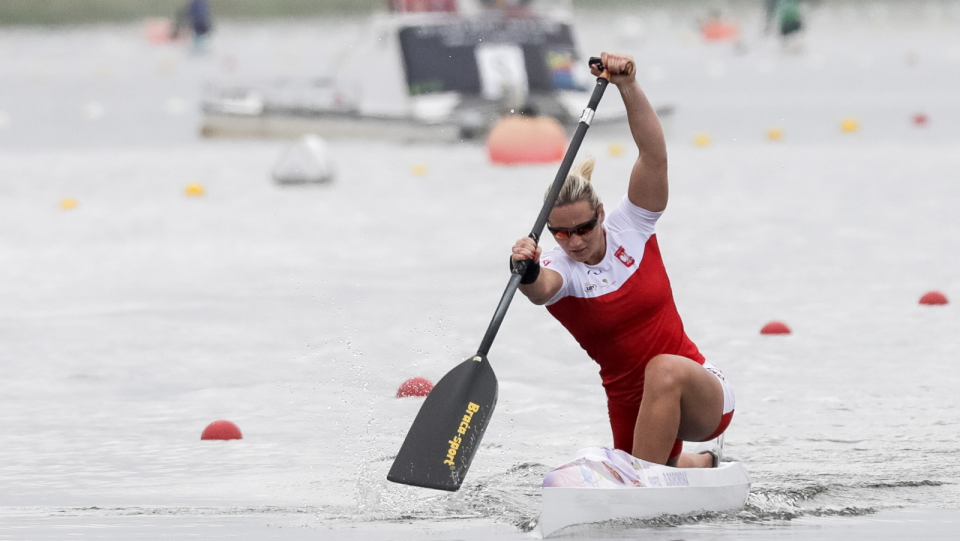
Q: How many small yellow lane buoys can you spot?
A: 7